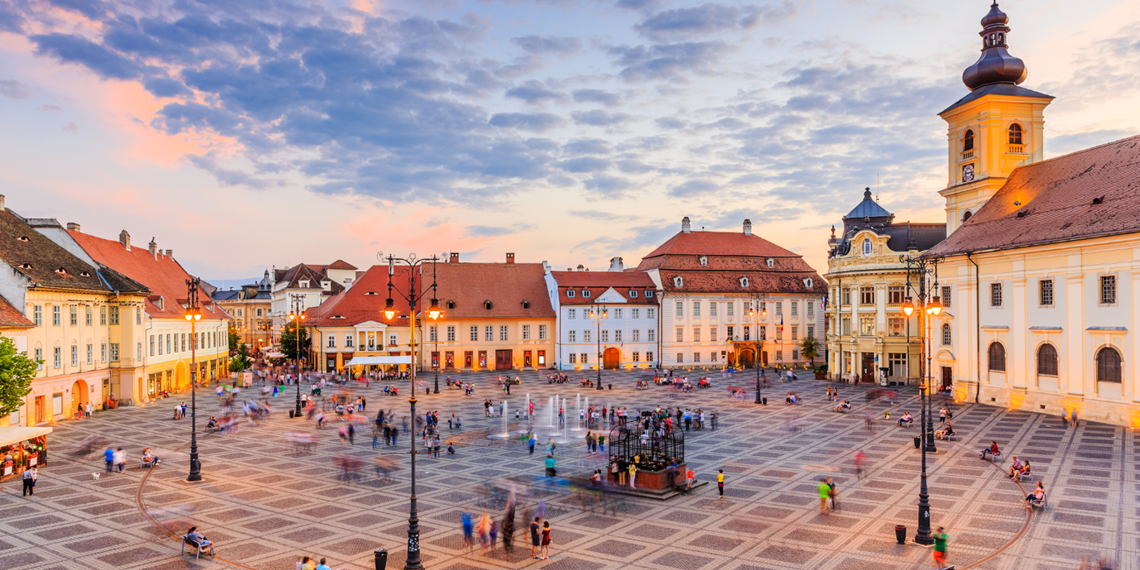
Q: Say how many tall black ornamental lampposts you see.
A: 8